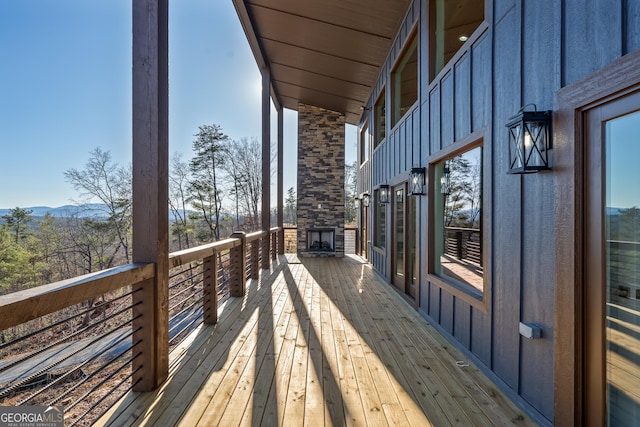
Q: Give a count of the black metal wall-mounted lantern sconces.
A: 5